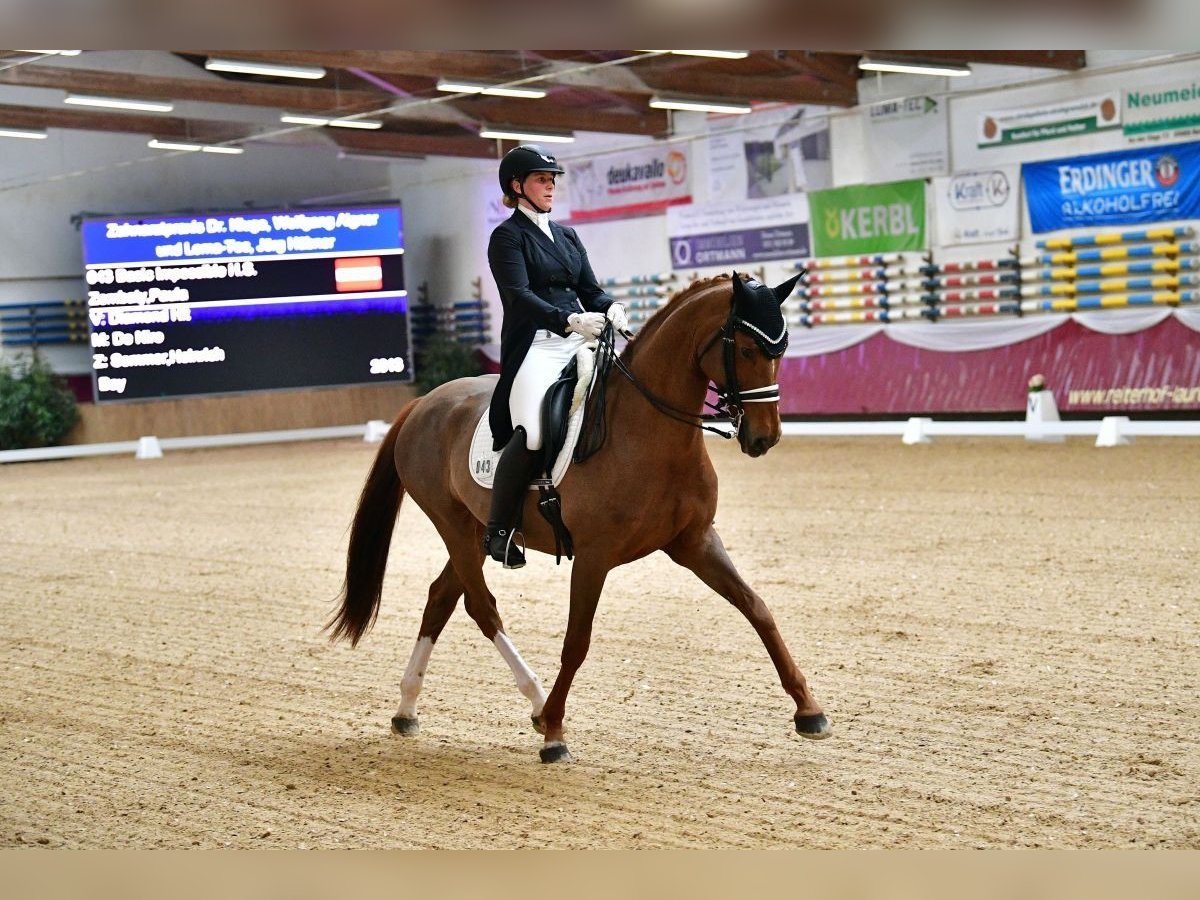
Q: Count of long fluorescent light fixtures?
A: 11